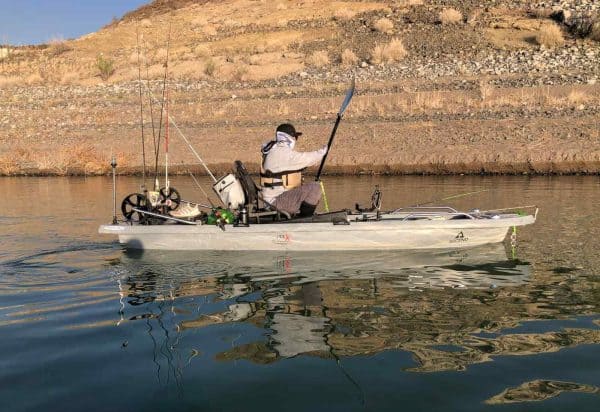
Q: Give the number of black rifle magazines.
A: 0